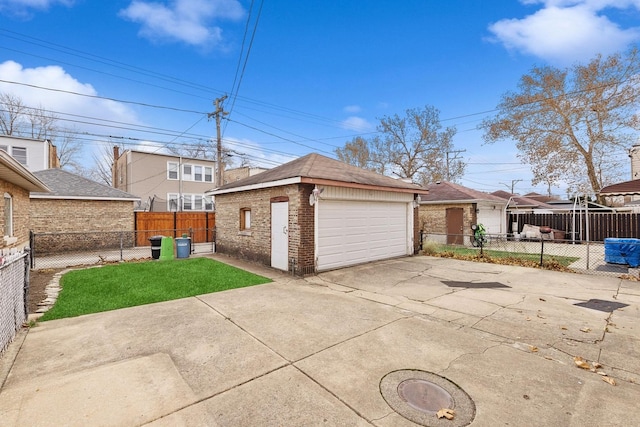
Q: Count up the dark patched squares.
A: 2